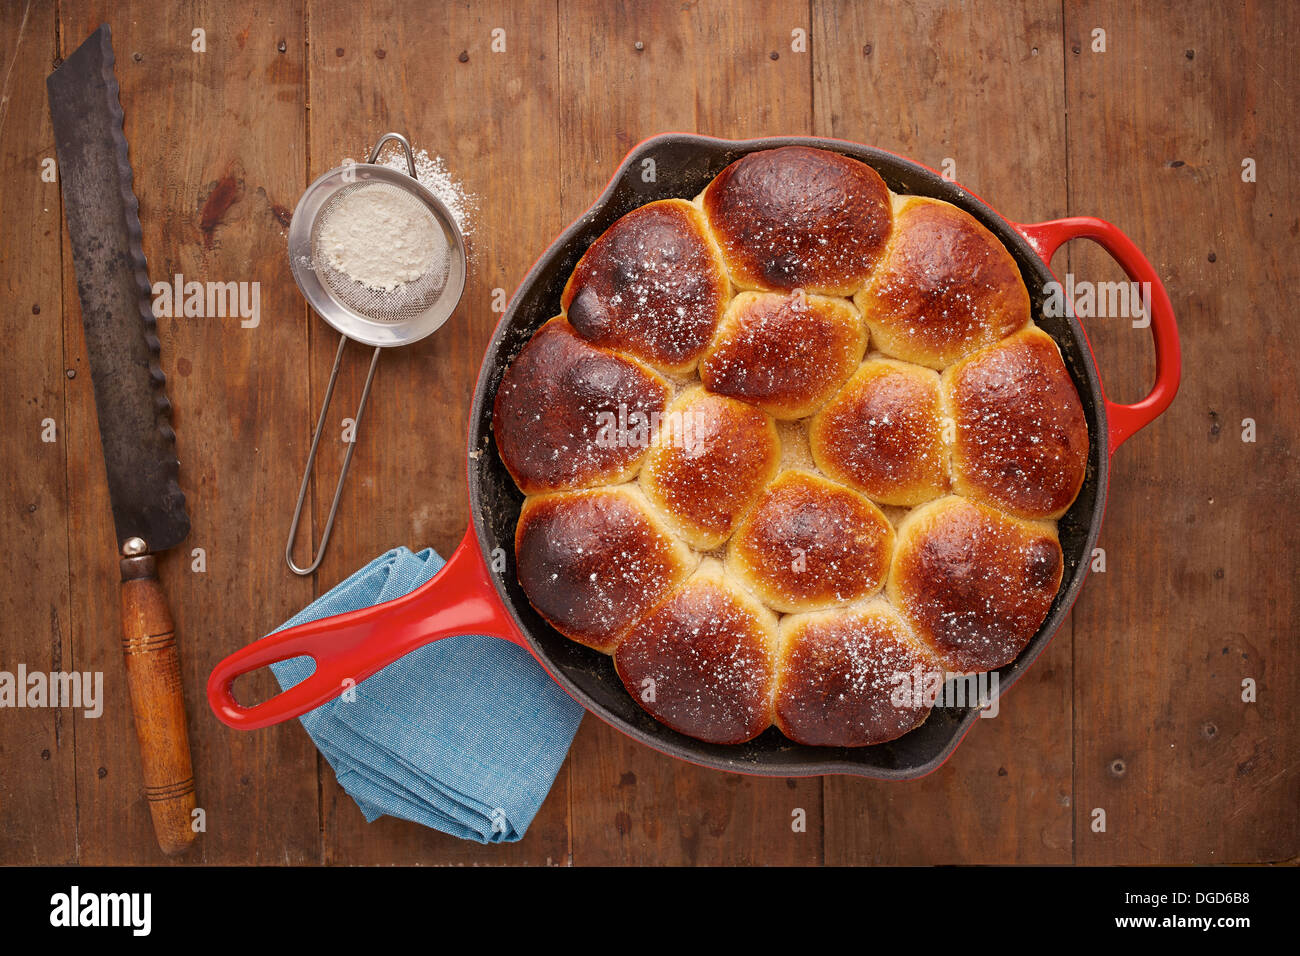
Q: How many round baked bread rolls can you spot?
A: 13